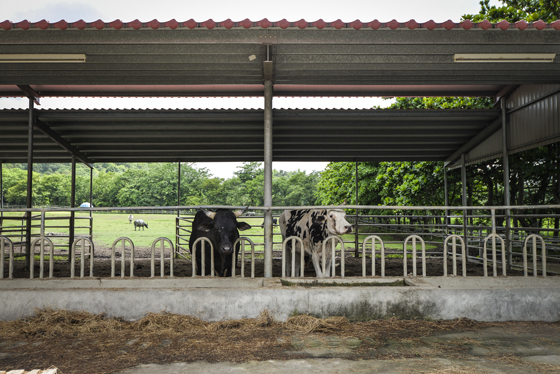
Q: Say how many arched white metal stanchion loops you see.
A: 14